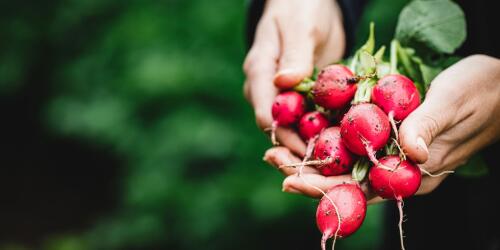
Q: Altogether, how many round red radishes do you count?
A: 8